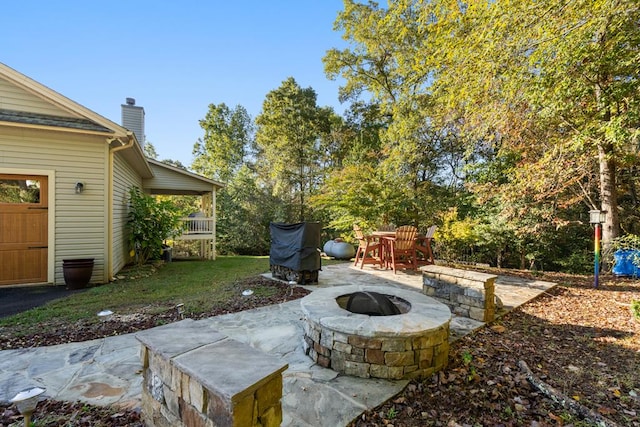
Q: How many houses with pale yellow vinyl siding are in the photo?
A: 1